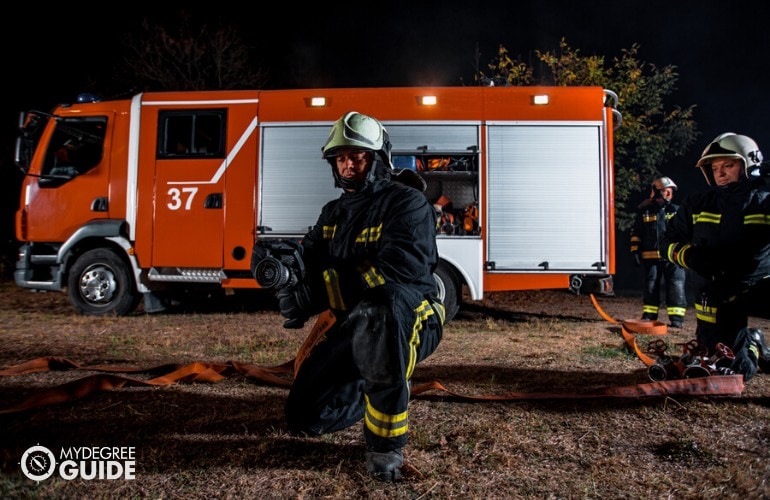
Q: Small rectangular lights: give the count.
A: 3